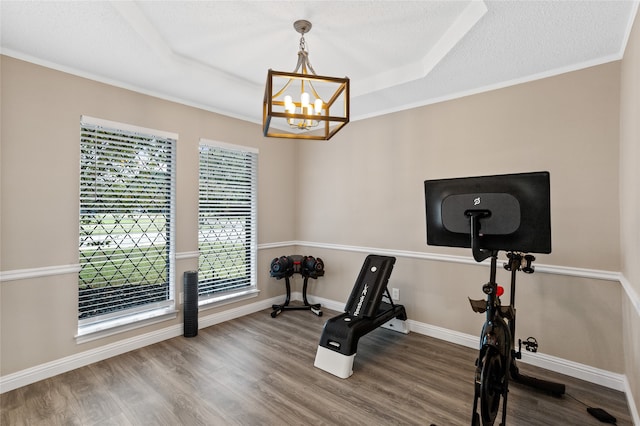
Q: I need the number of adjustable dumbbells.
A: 2